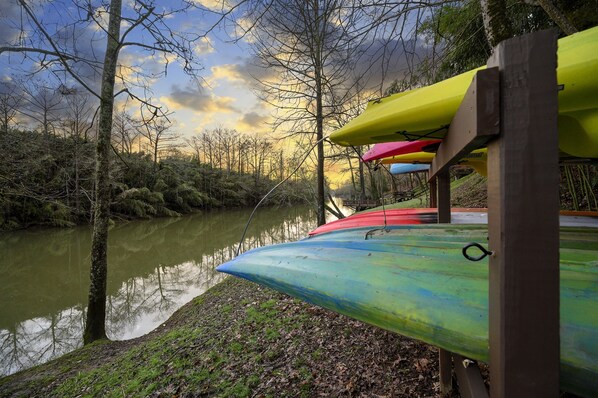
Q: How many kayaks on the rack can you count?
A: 6